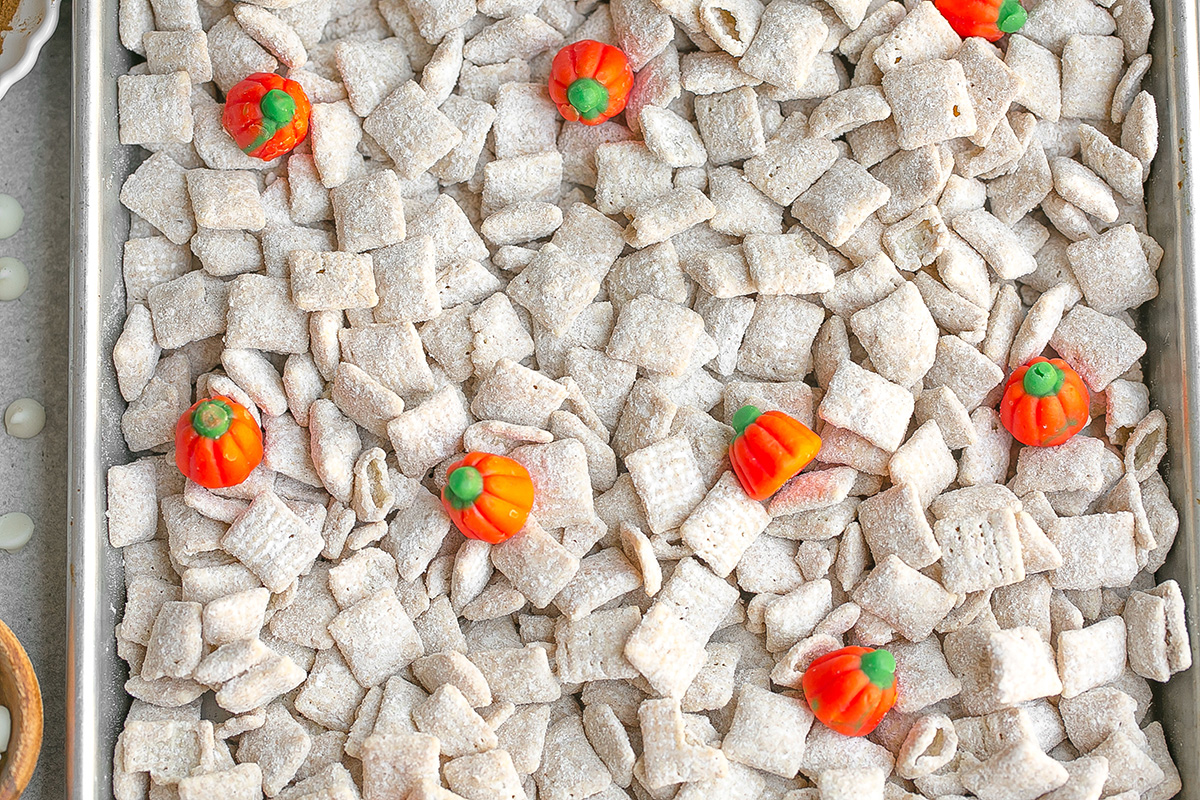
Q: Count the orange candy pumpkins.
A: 8